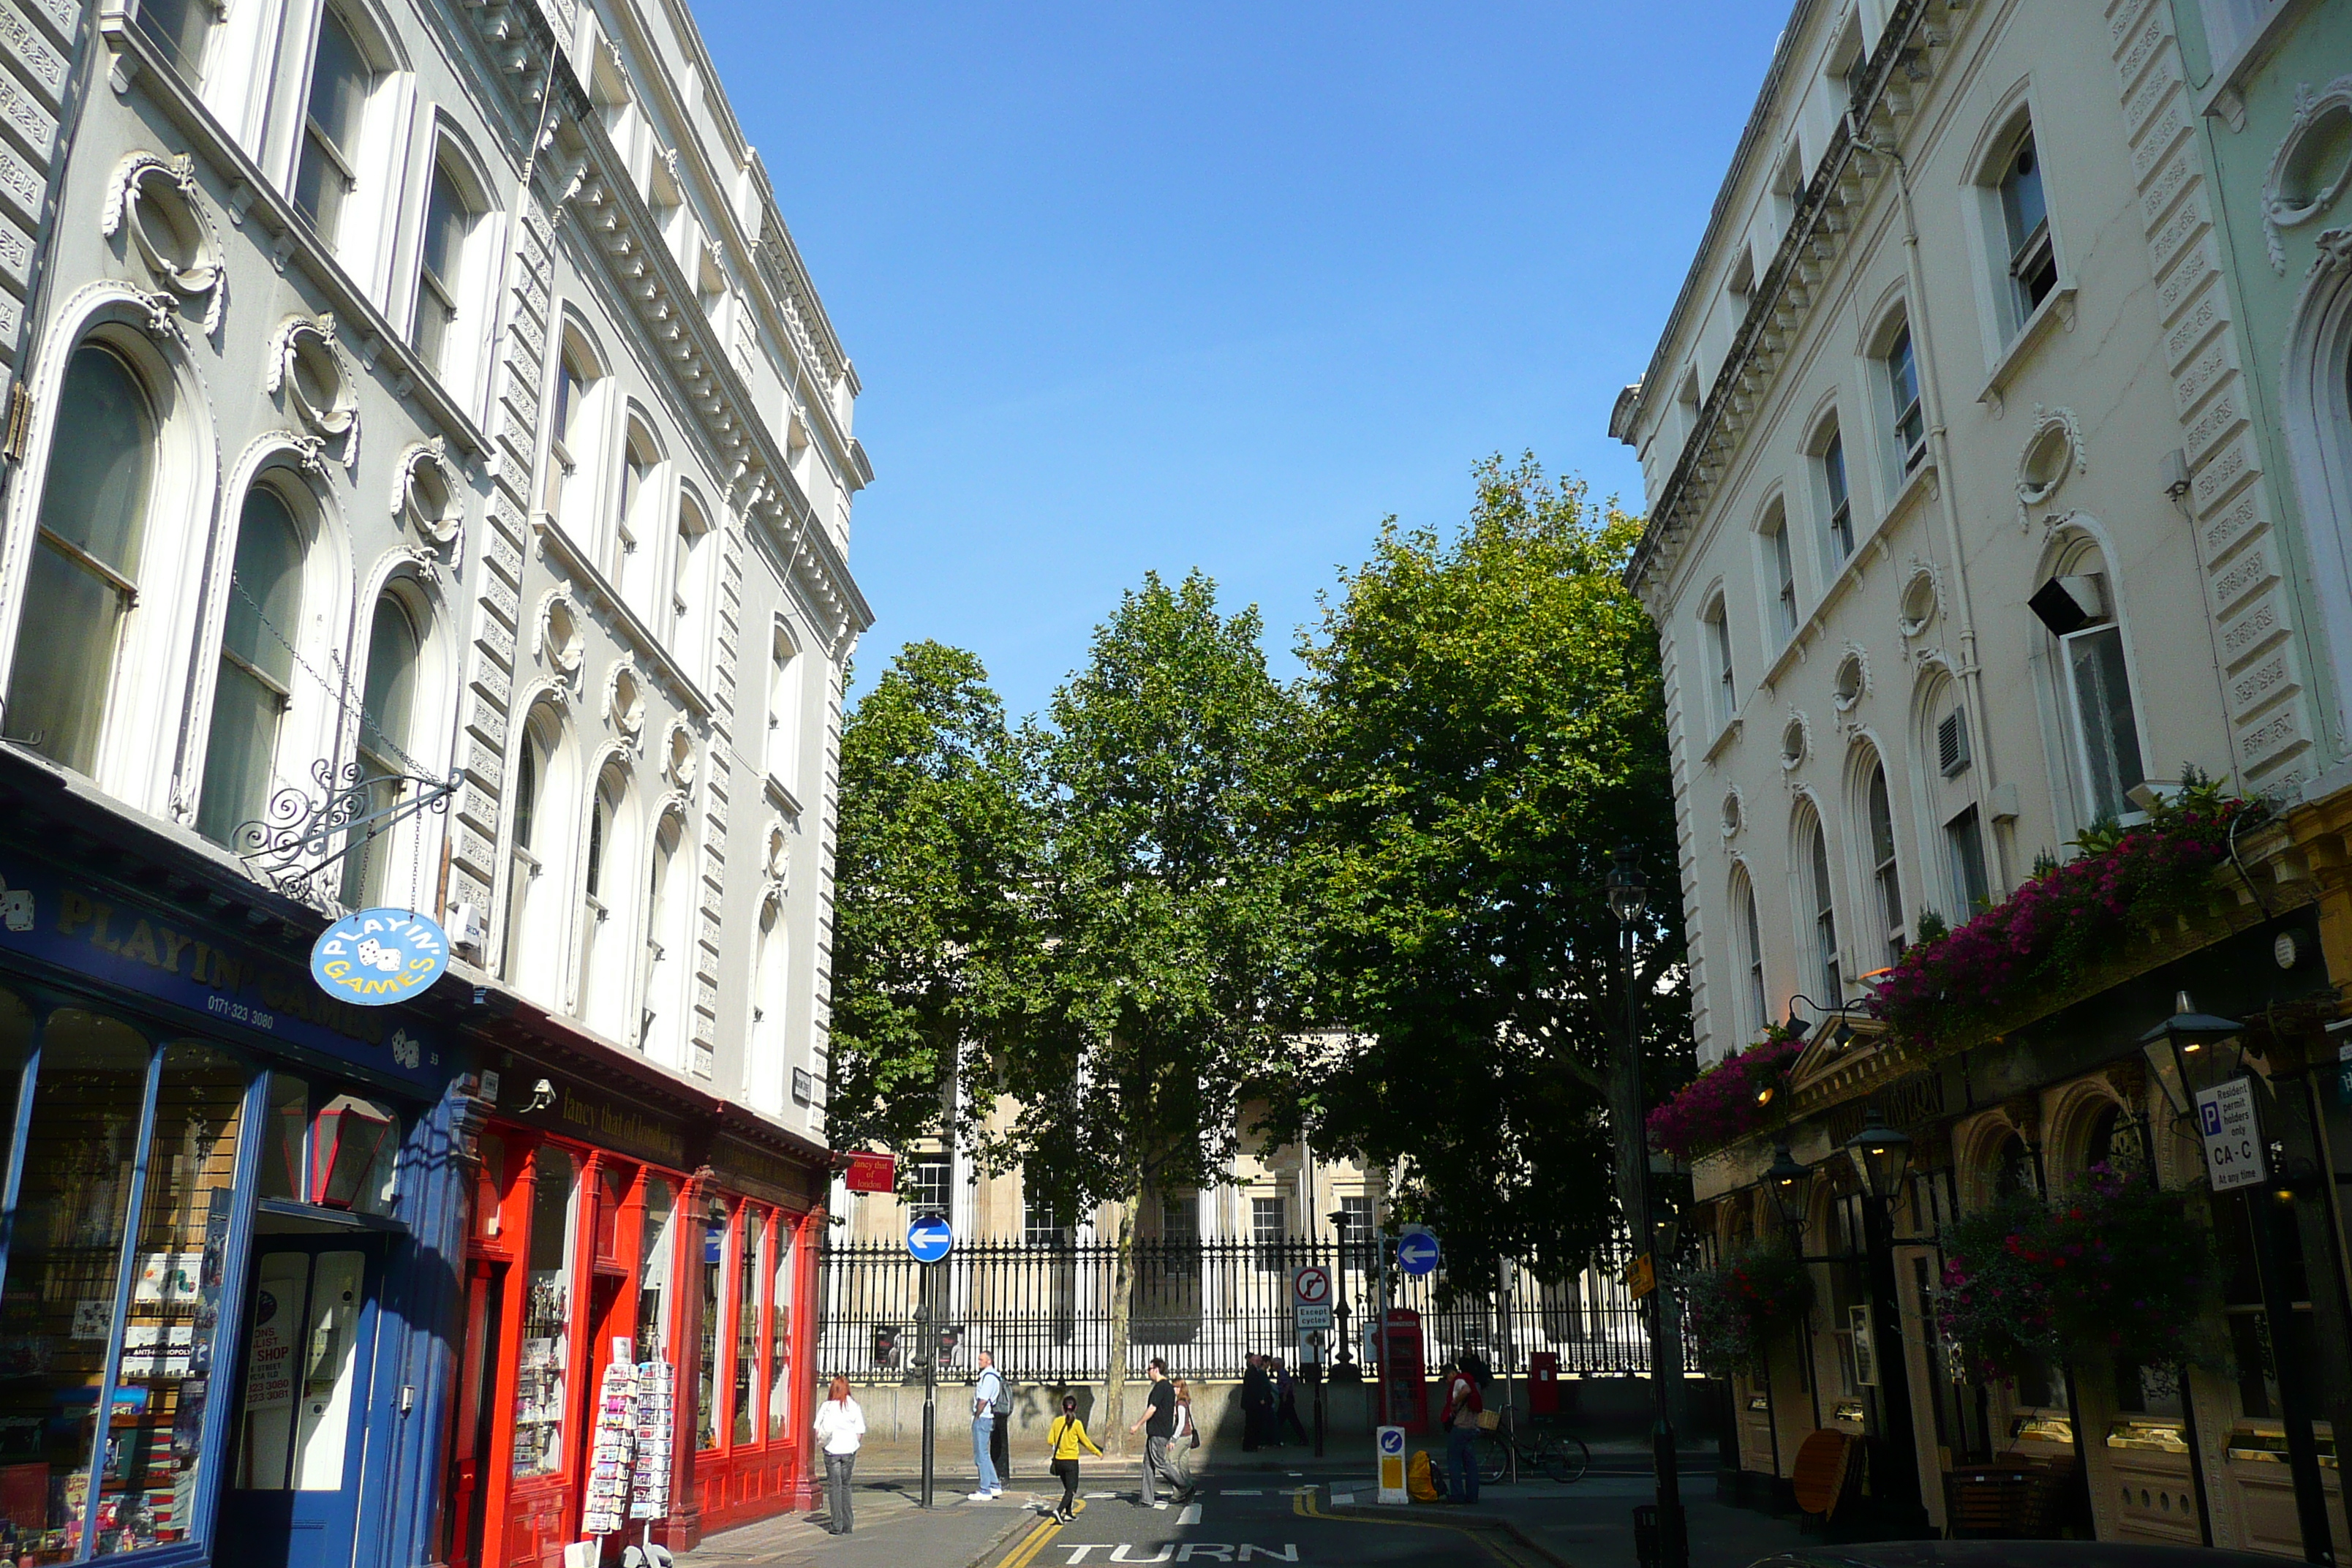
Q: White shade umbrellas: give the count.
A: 0